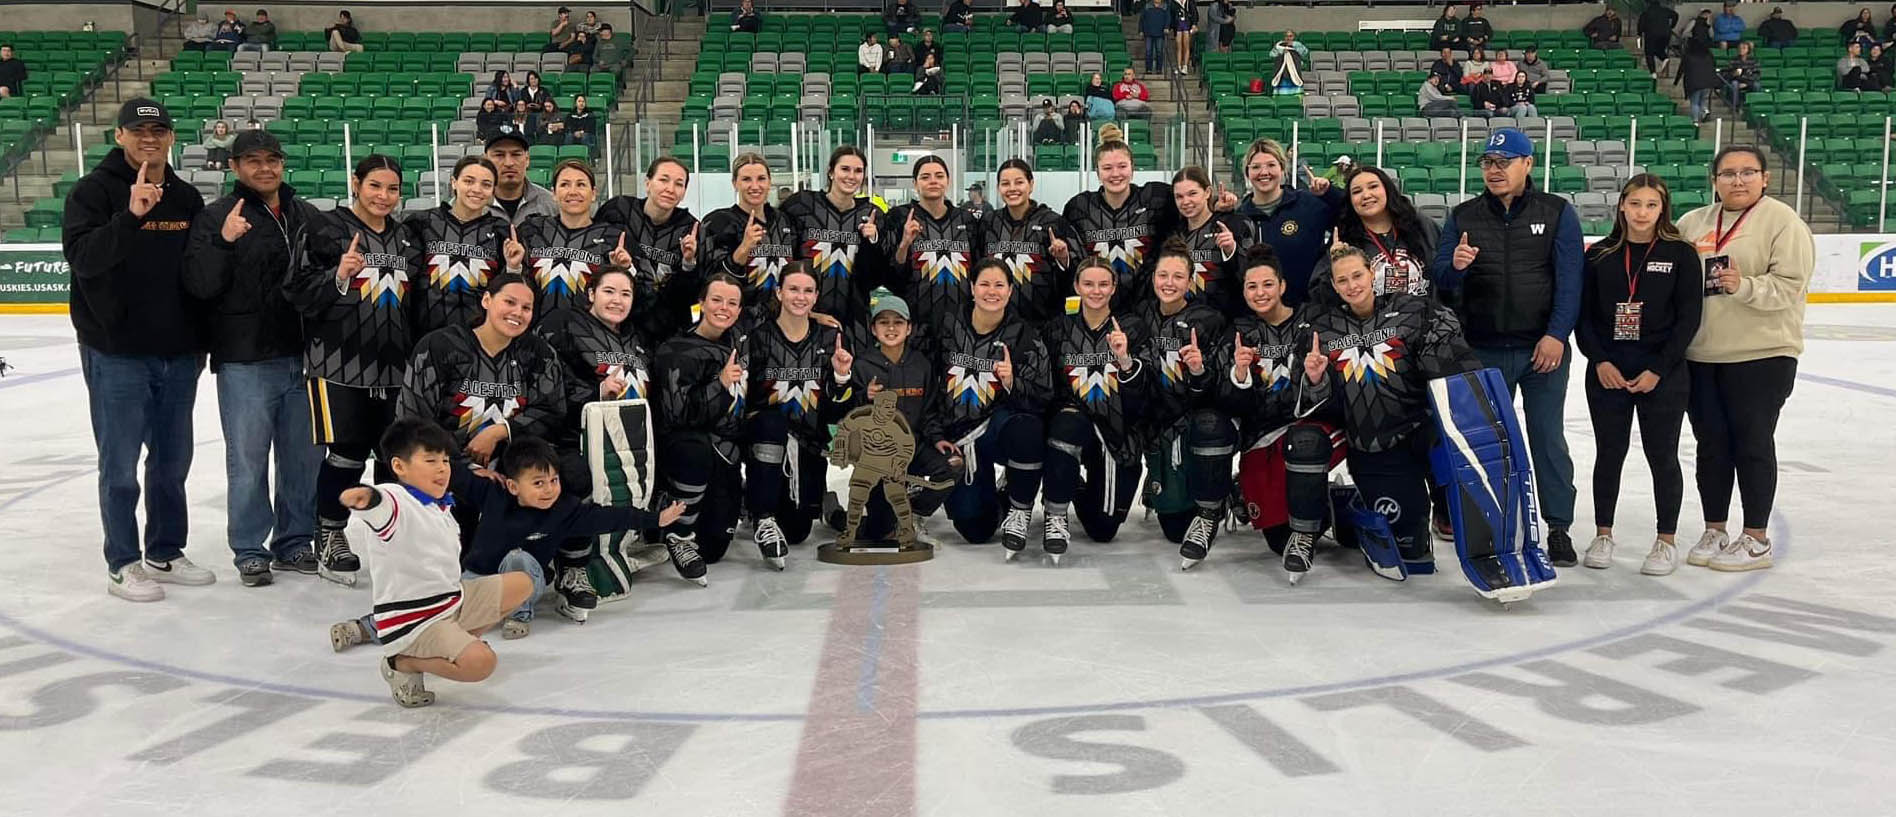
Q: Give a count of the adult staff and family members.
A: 8